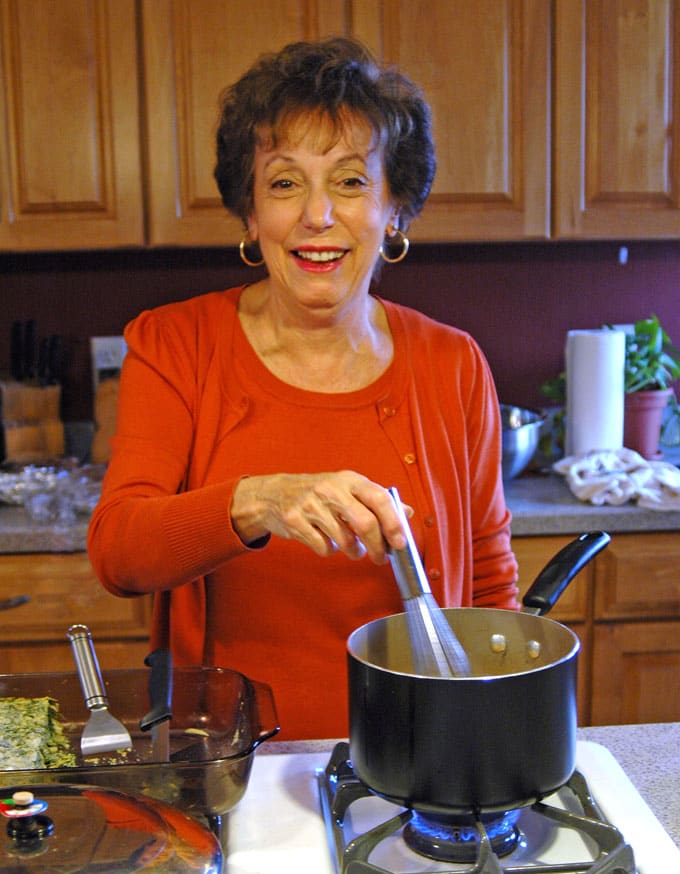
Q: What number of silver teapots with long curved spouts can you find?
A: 0